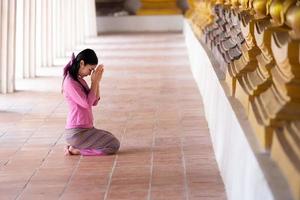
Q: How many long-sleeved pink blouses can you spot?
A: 1